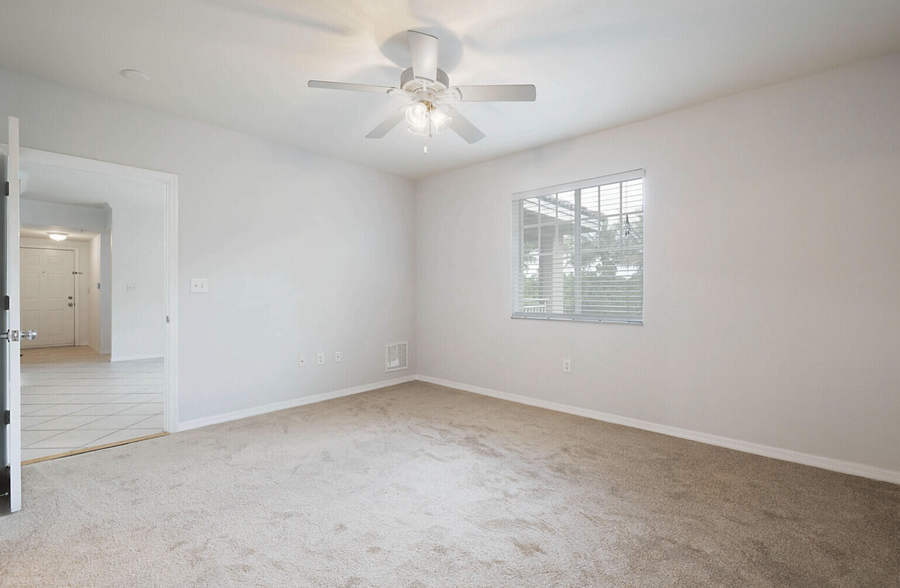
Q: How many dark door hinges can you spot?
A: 3